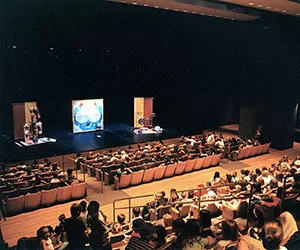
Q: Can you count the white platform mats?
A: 2